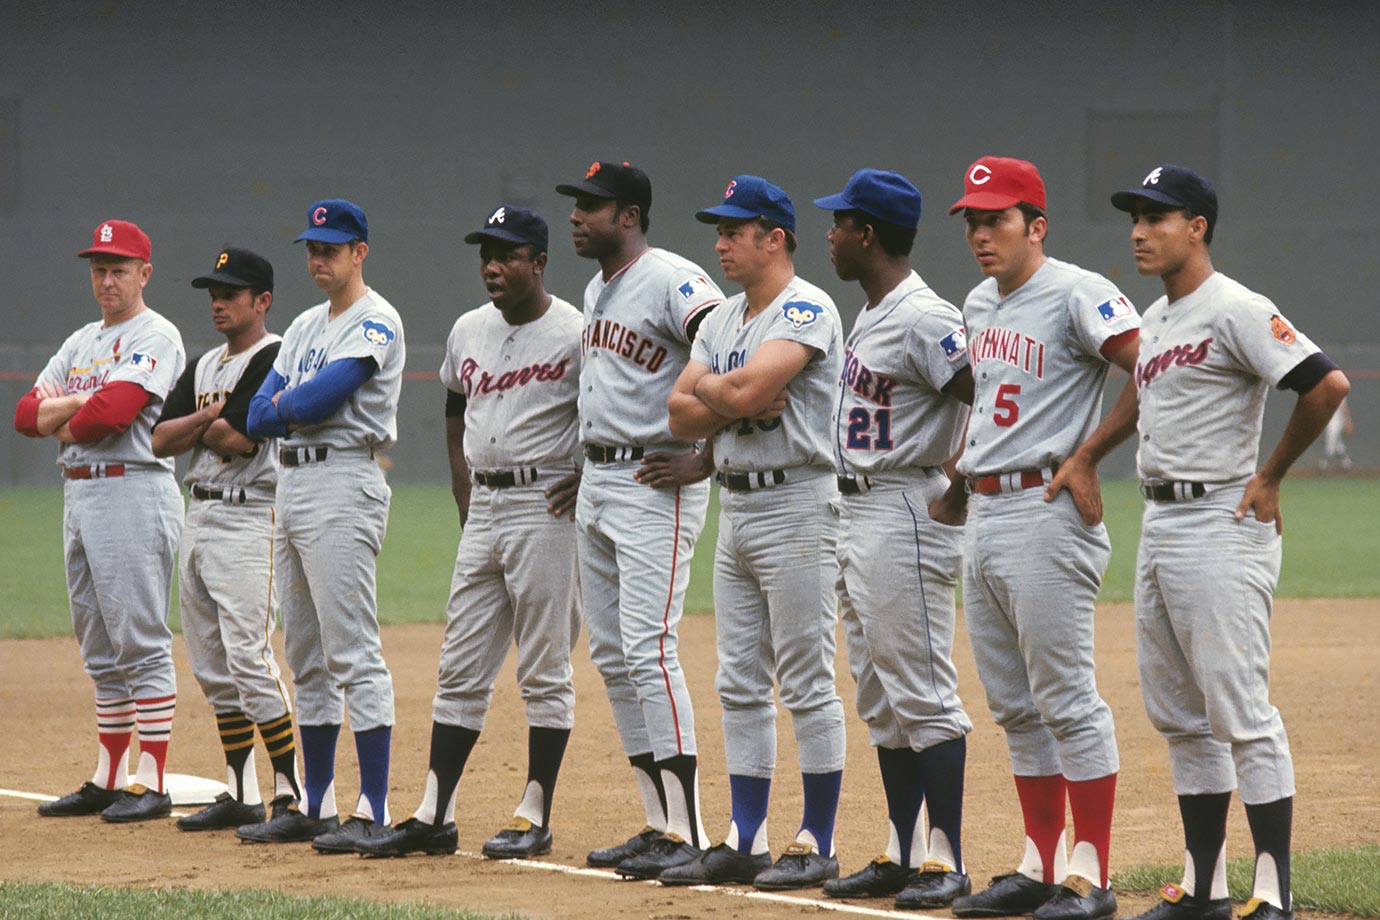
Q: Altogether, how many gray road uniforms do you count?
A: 9